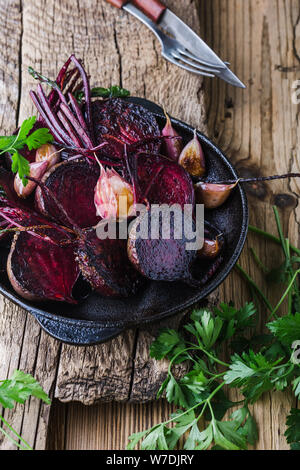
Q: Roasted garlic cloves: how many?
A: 7